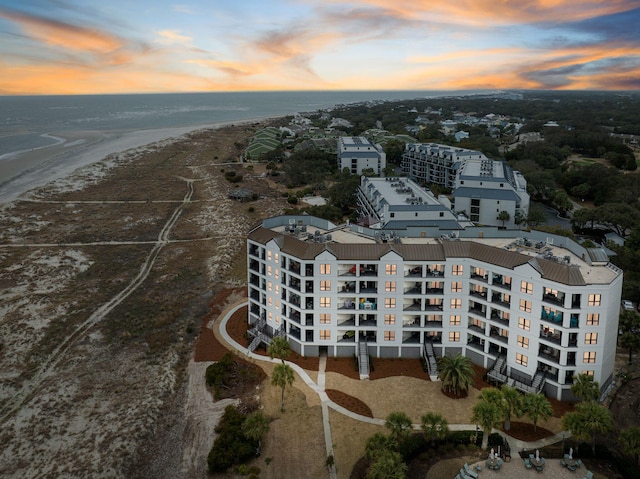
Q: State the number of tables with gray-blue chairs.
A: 3